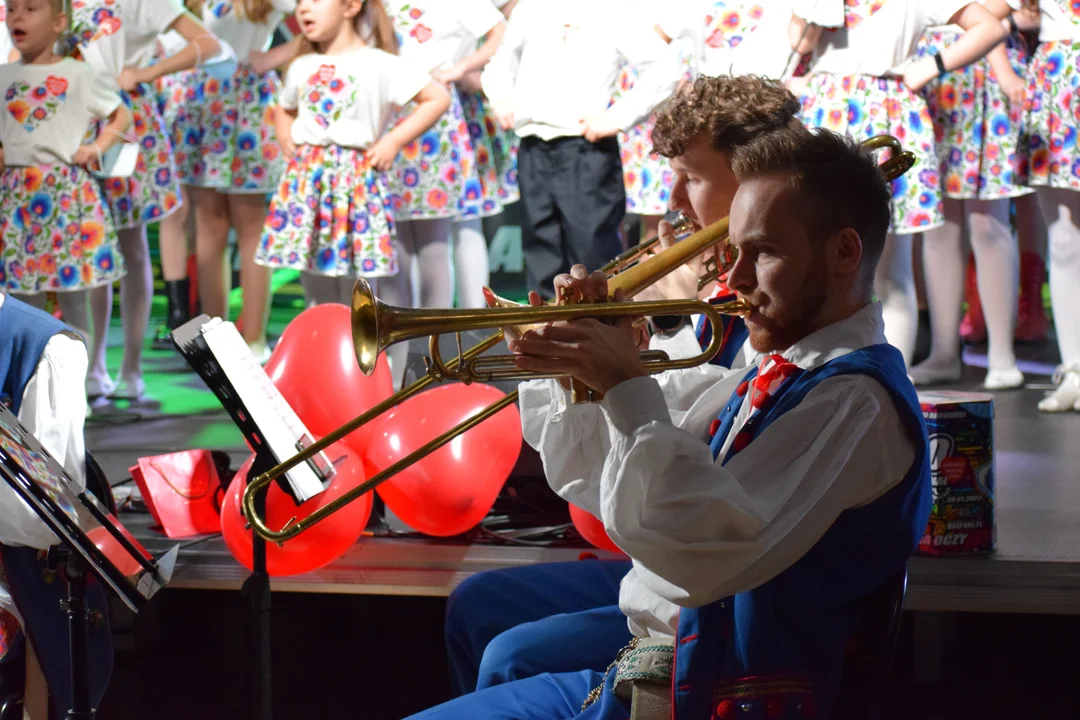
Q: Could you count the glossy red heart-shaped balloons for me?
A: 4